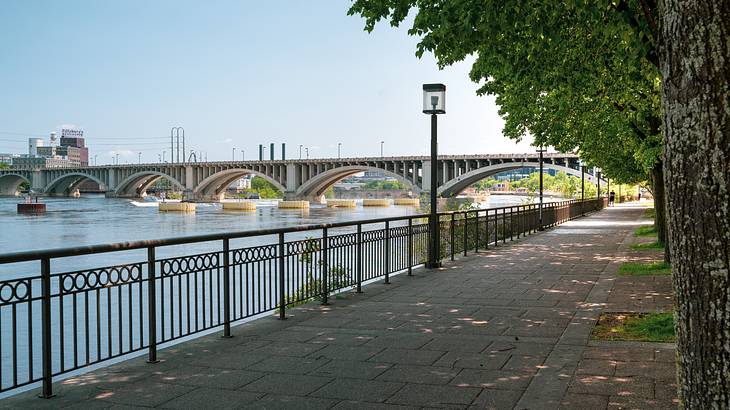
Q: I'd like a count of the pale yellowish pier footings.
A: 6